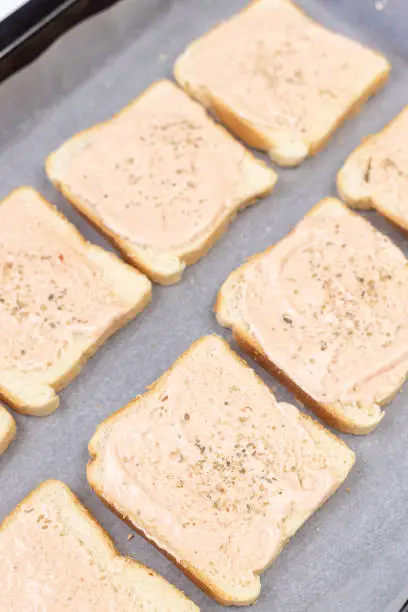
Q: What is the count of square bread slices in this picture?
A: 8